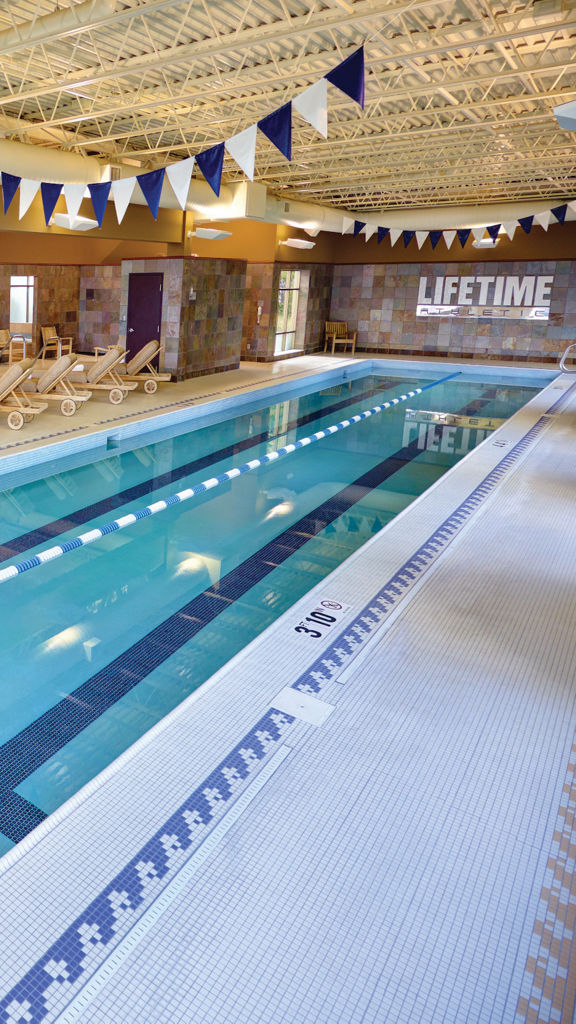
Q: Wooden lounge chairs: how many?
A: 4